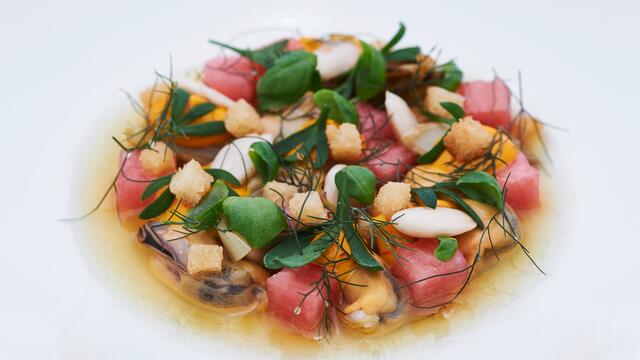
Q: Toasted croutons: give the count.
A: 10